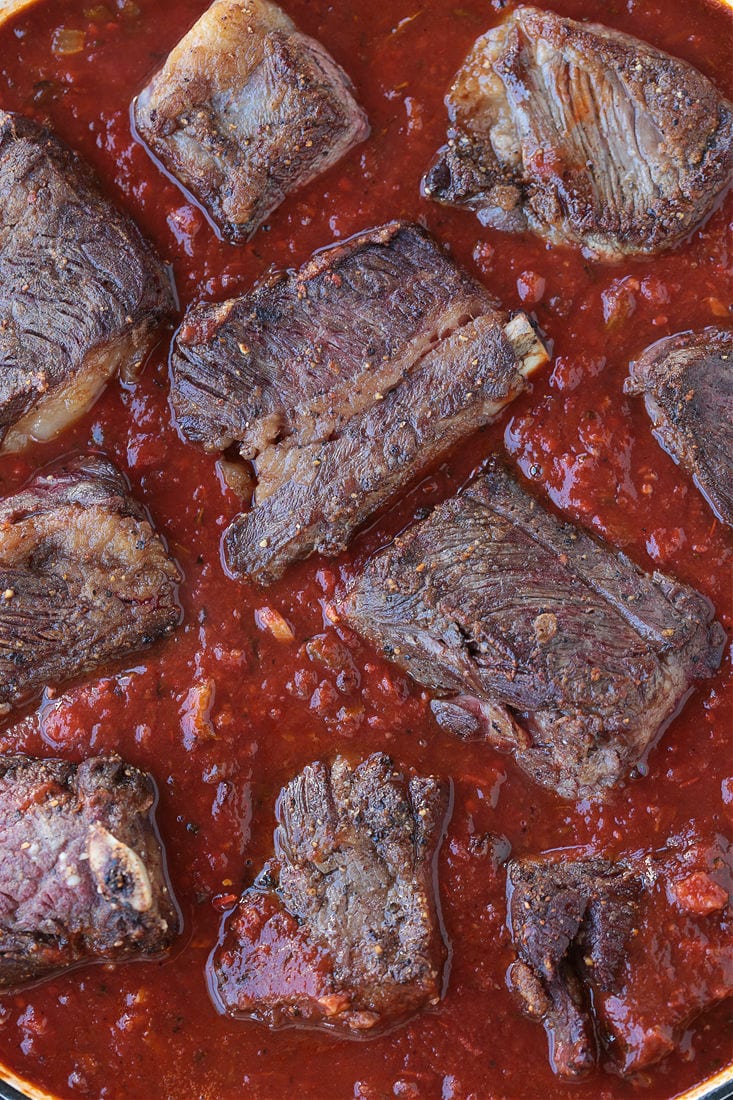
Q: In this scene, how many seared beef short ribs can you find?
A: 10